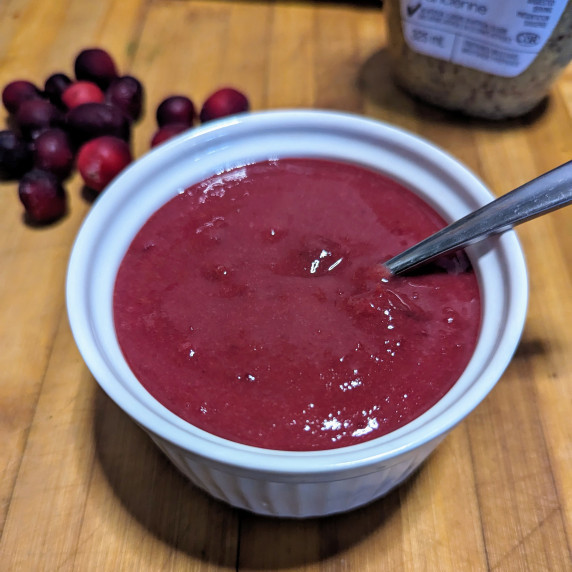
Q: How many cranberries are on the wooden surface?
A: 14